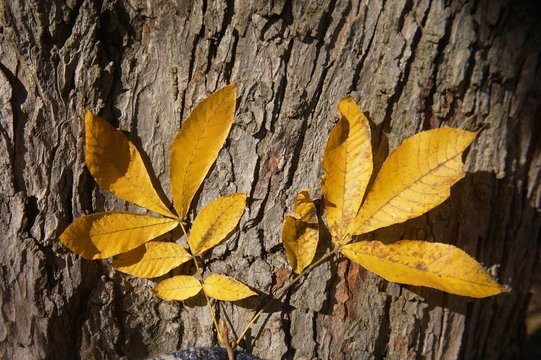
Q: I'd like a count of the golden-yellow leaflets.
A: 11